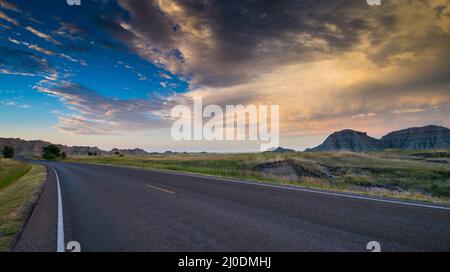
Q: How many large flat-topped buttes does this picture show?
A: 2